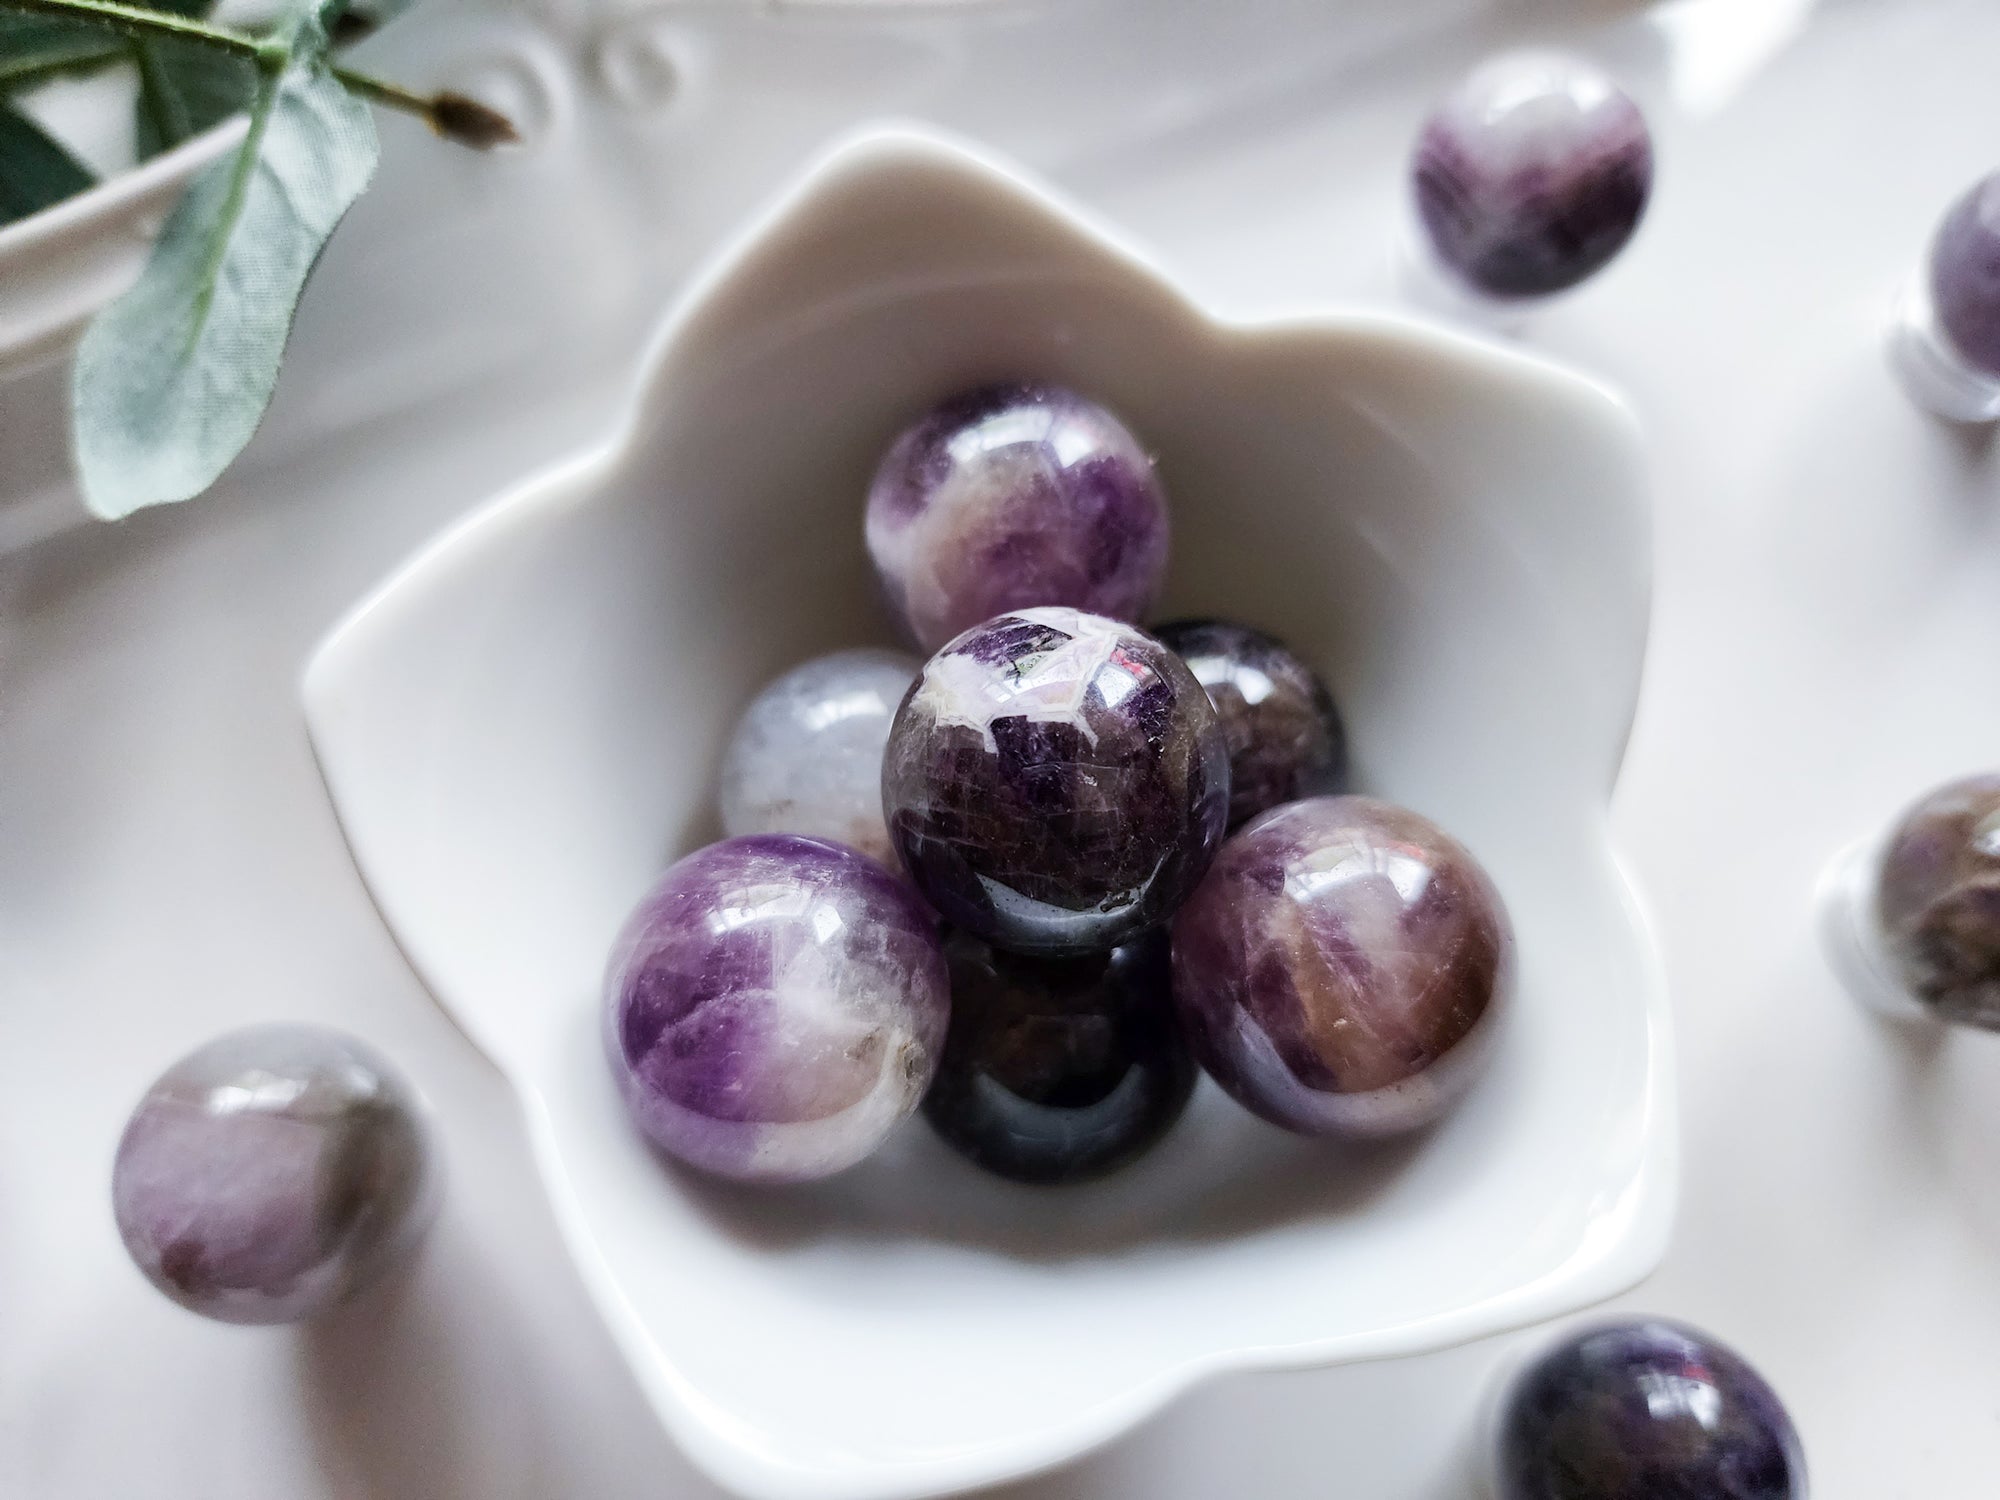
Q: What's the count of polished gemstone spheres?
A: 12